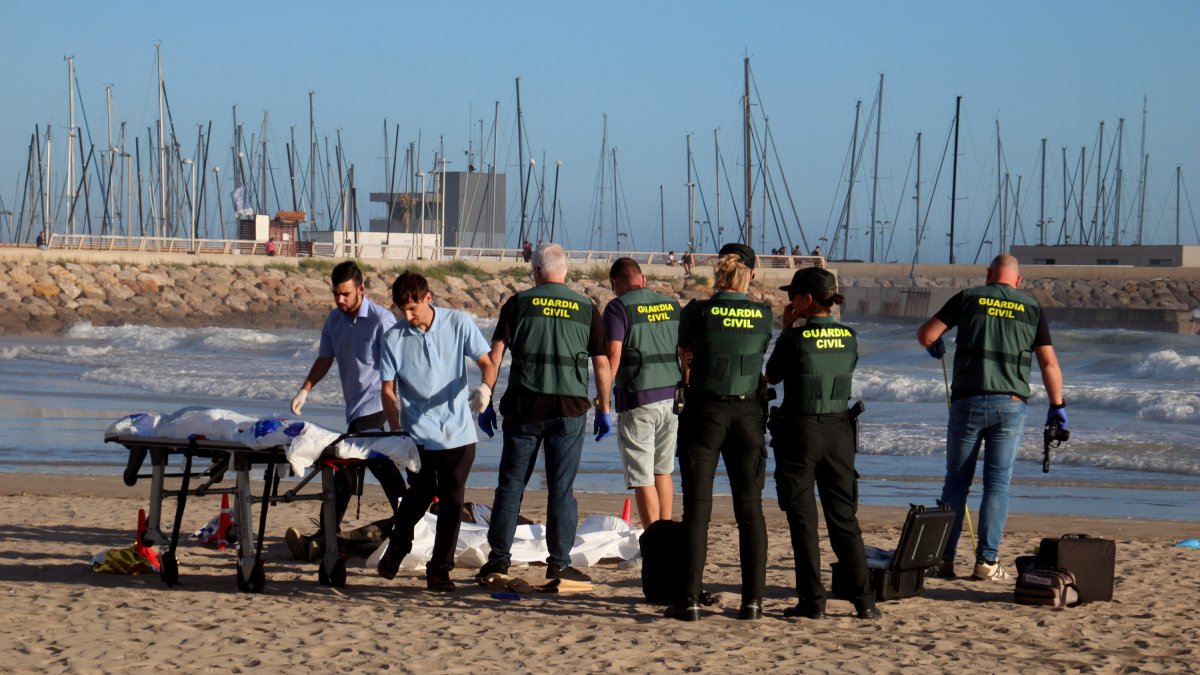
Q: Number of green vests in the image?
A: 5